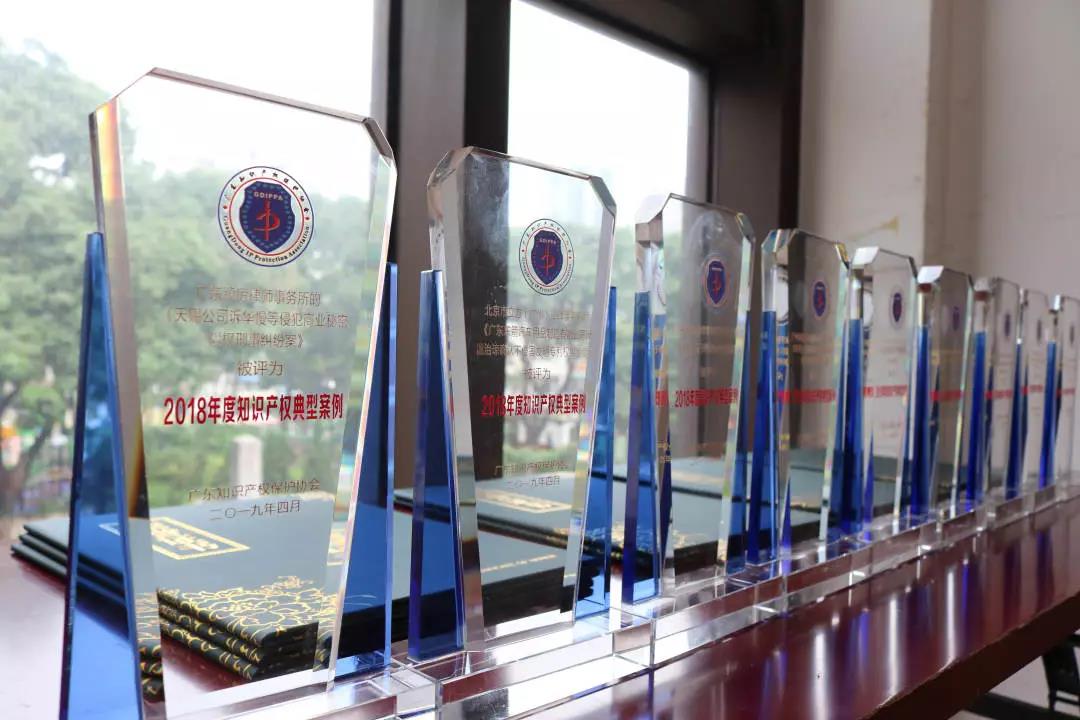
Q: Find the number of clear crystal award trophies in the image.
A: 9